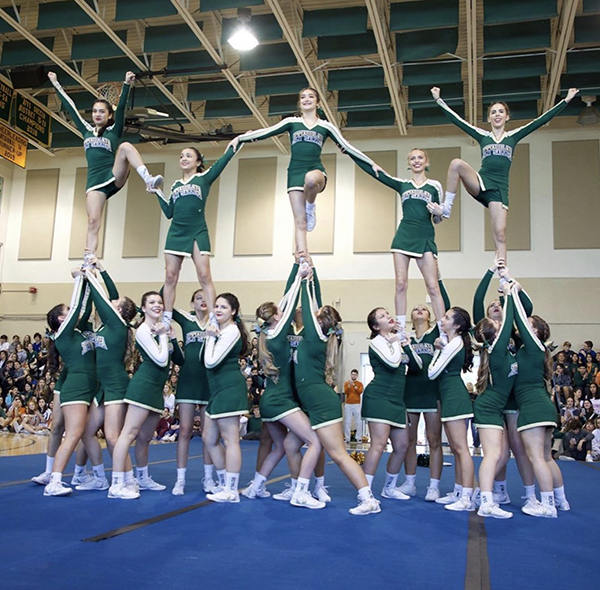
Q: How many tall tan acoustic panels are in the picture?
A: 10